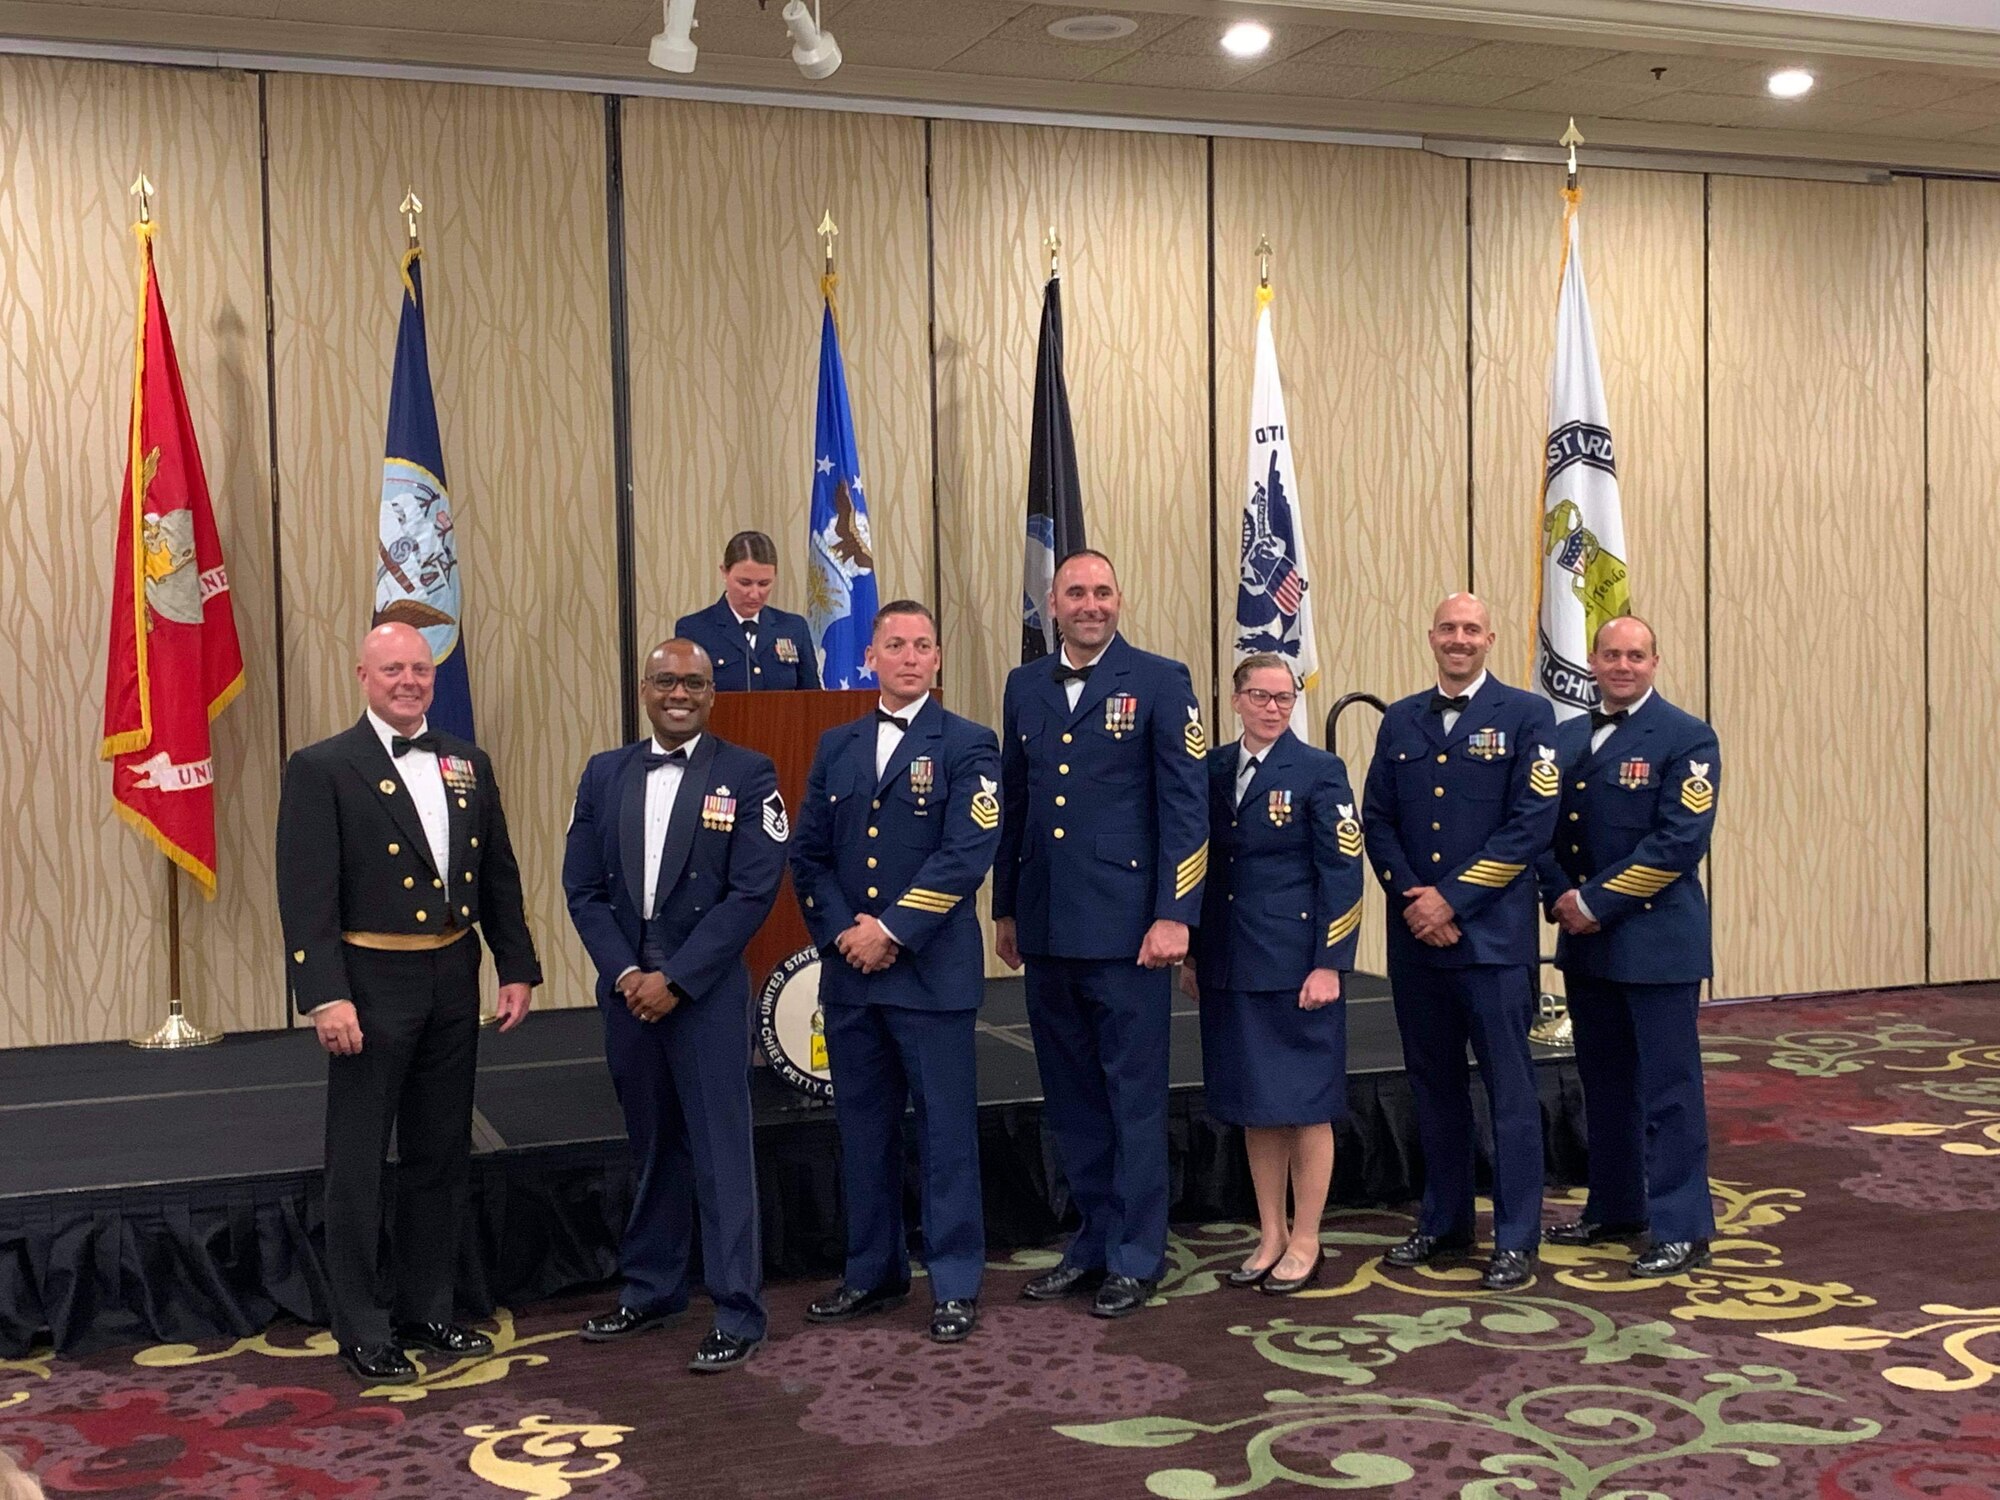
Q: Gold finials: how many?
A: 6